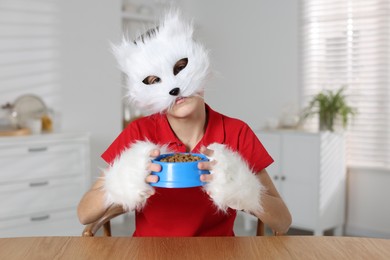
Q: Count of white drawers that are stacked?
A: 3